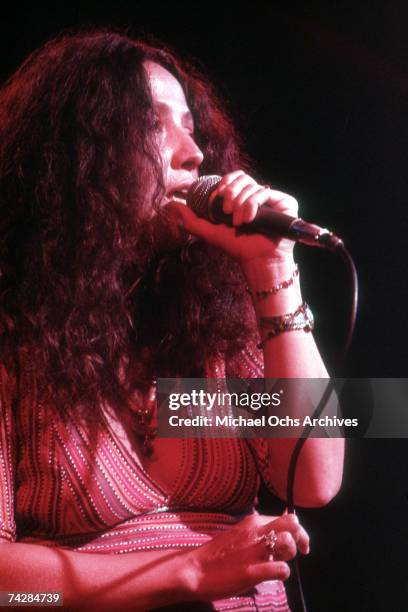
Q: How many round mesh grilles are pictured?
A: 1